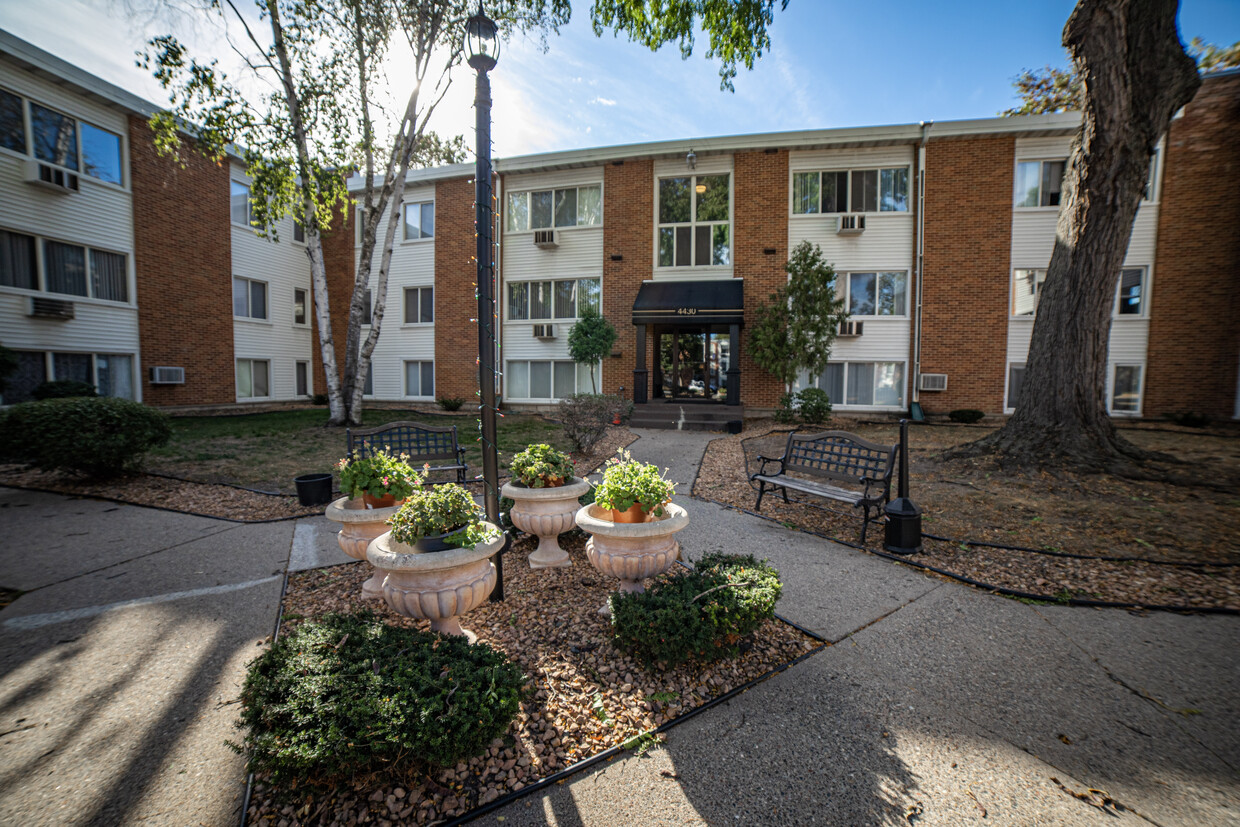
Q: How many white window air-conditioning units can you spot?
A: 8